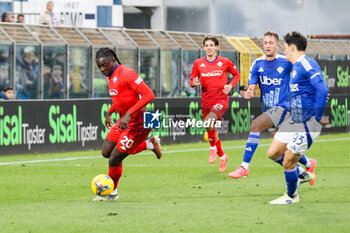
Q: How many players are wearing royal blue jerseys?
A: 2